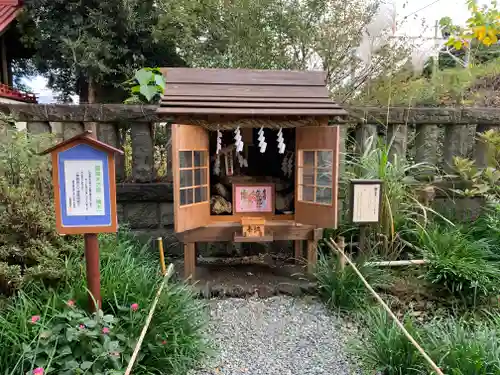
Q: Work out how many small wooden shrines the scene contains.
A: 1